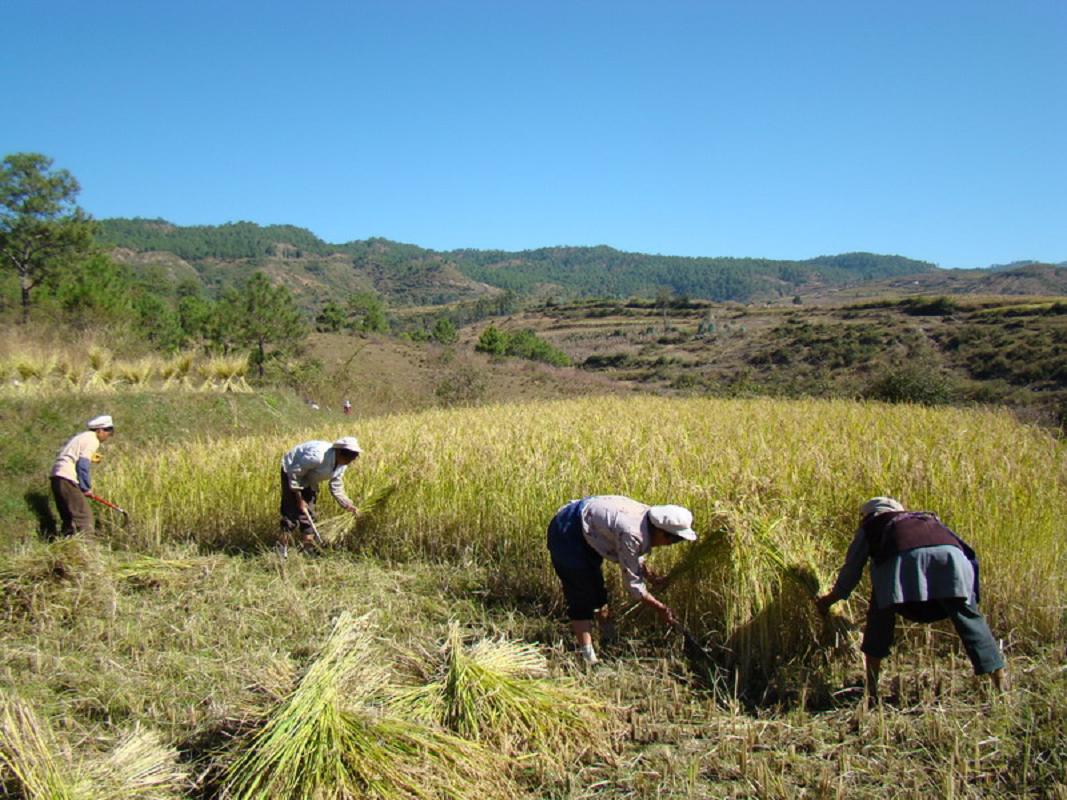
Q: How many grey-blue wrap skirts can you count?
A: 1